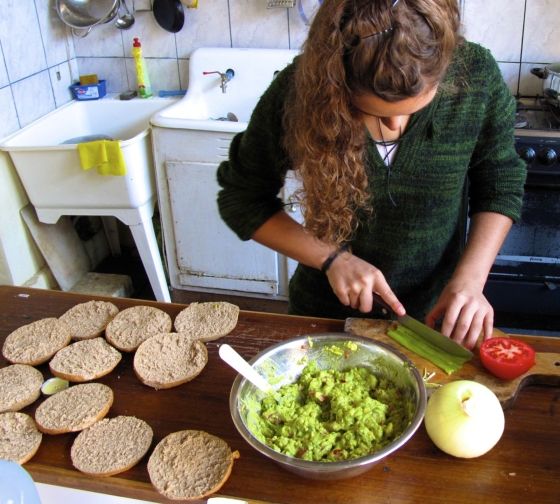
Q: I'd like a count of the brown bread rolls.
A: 11